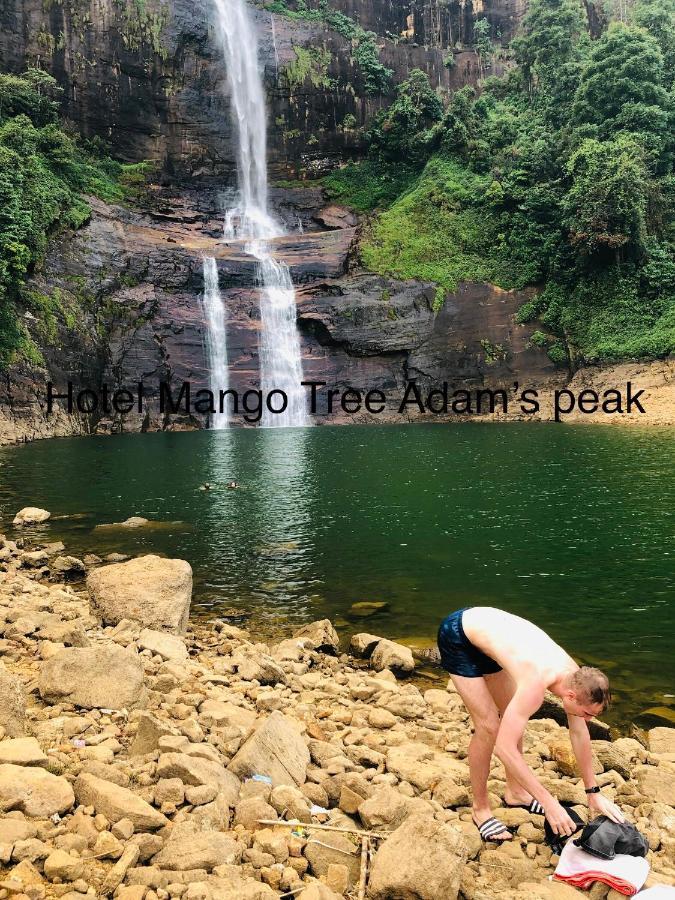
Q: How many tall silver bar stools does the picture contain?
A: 0